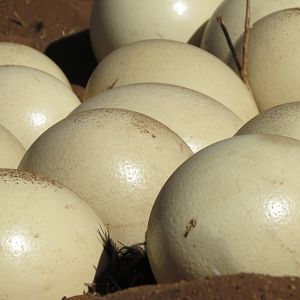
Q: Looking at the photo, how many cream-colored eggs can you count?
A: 12